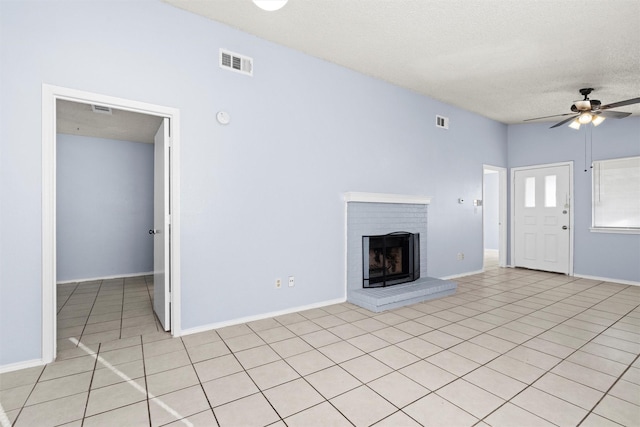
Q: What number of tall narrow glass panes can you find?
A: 2